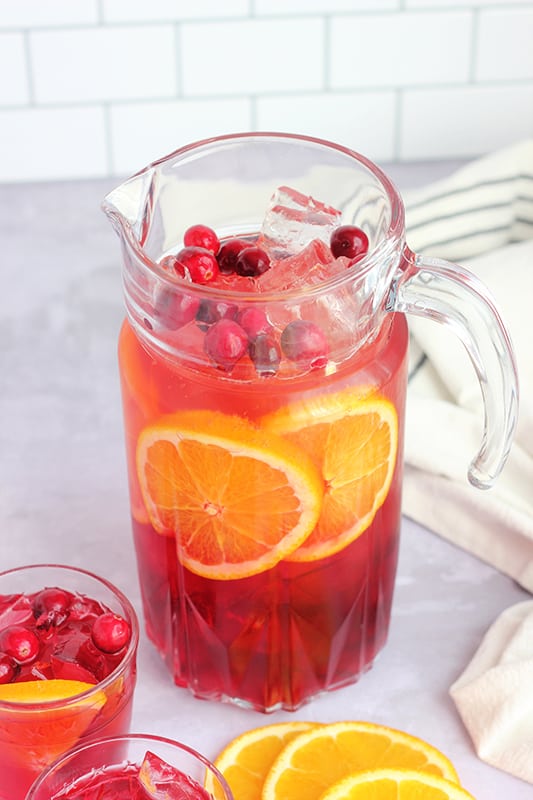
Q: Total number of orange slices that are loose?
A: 3